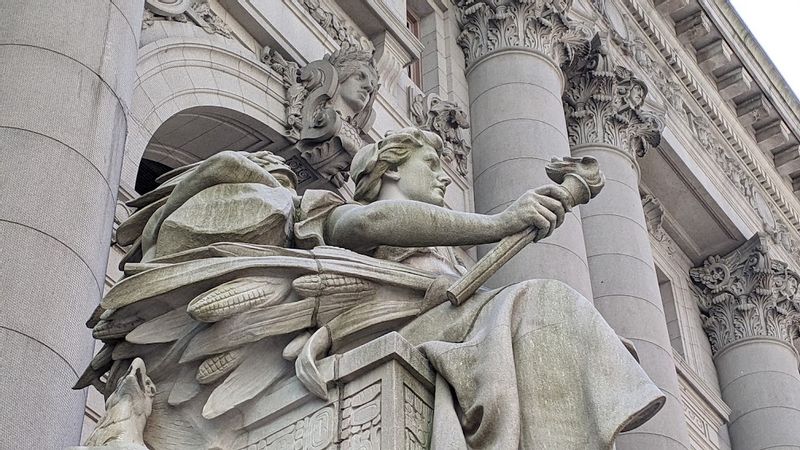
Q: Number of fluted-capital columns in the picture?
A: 3